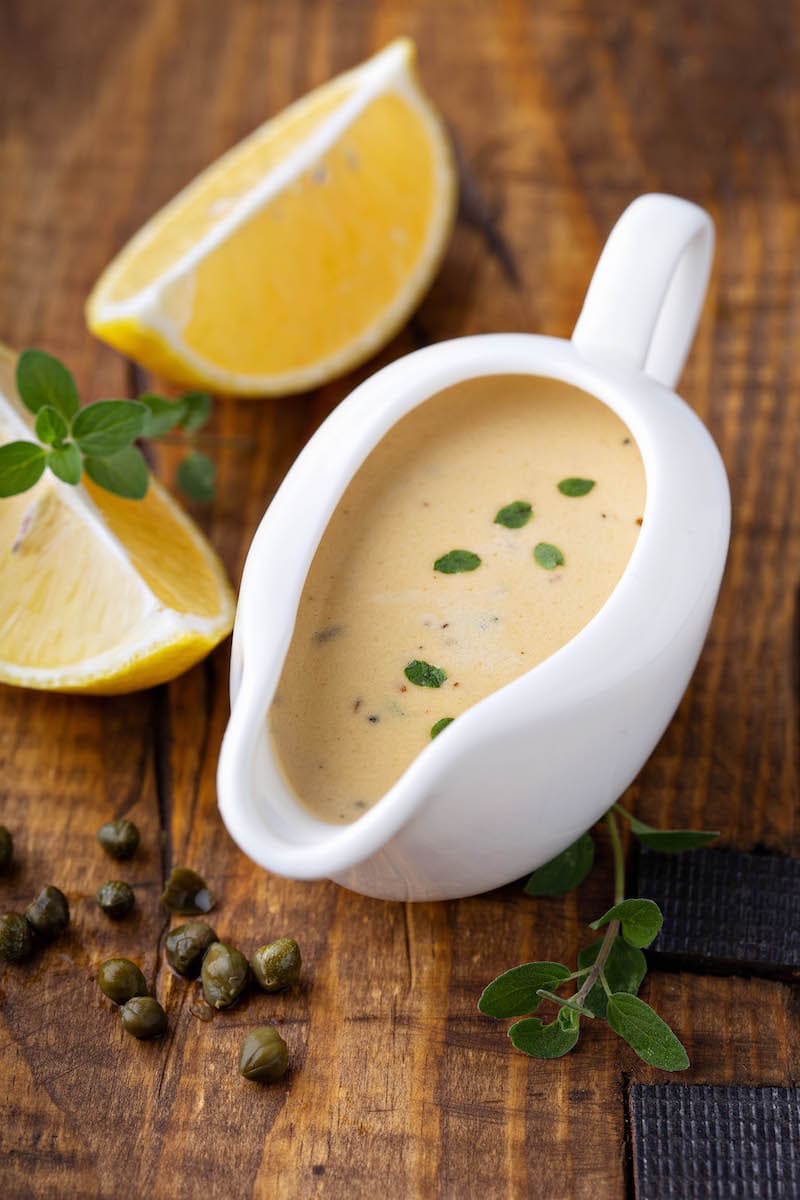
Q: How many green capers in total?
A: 12